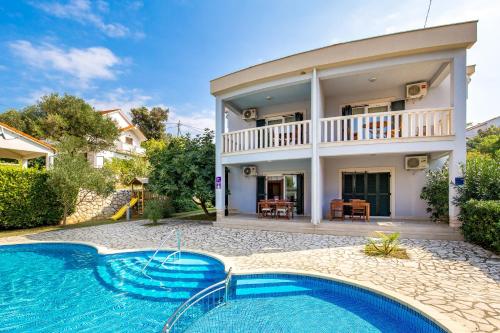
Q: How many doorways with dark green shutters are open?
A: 3